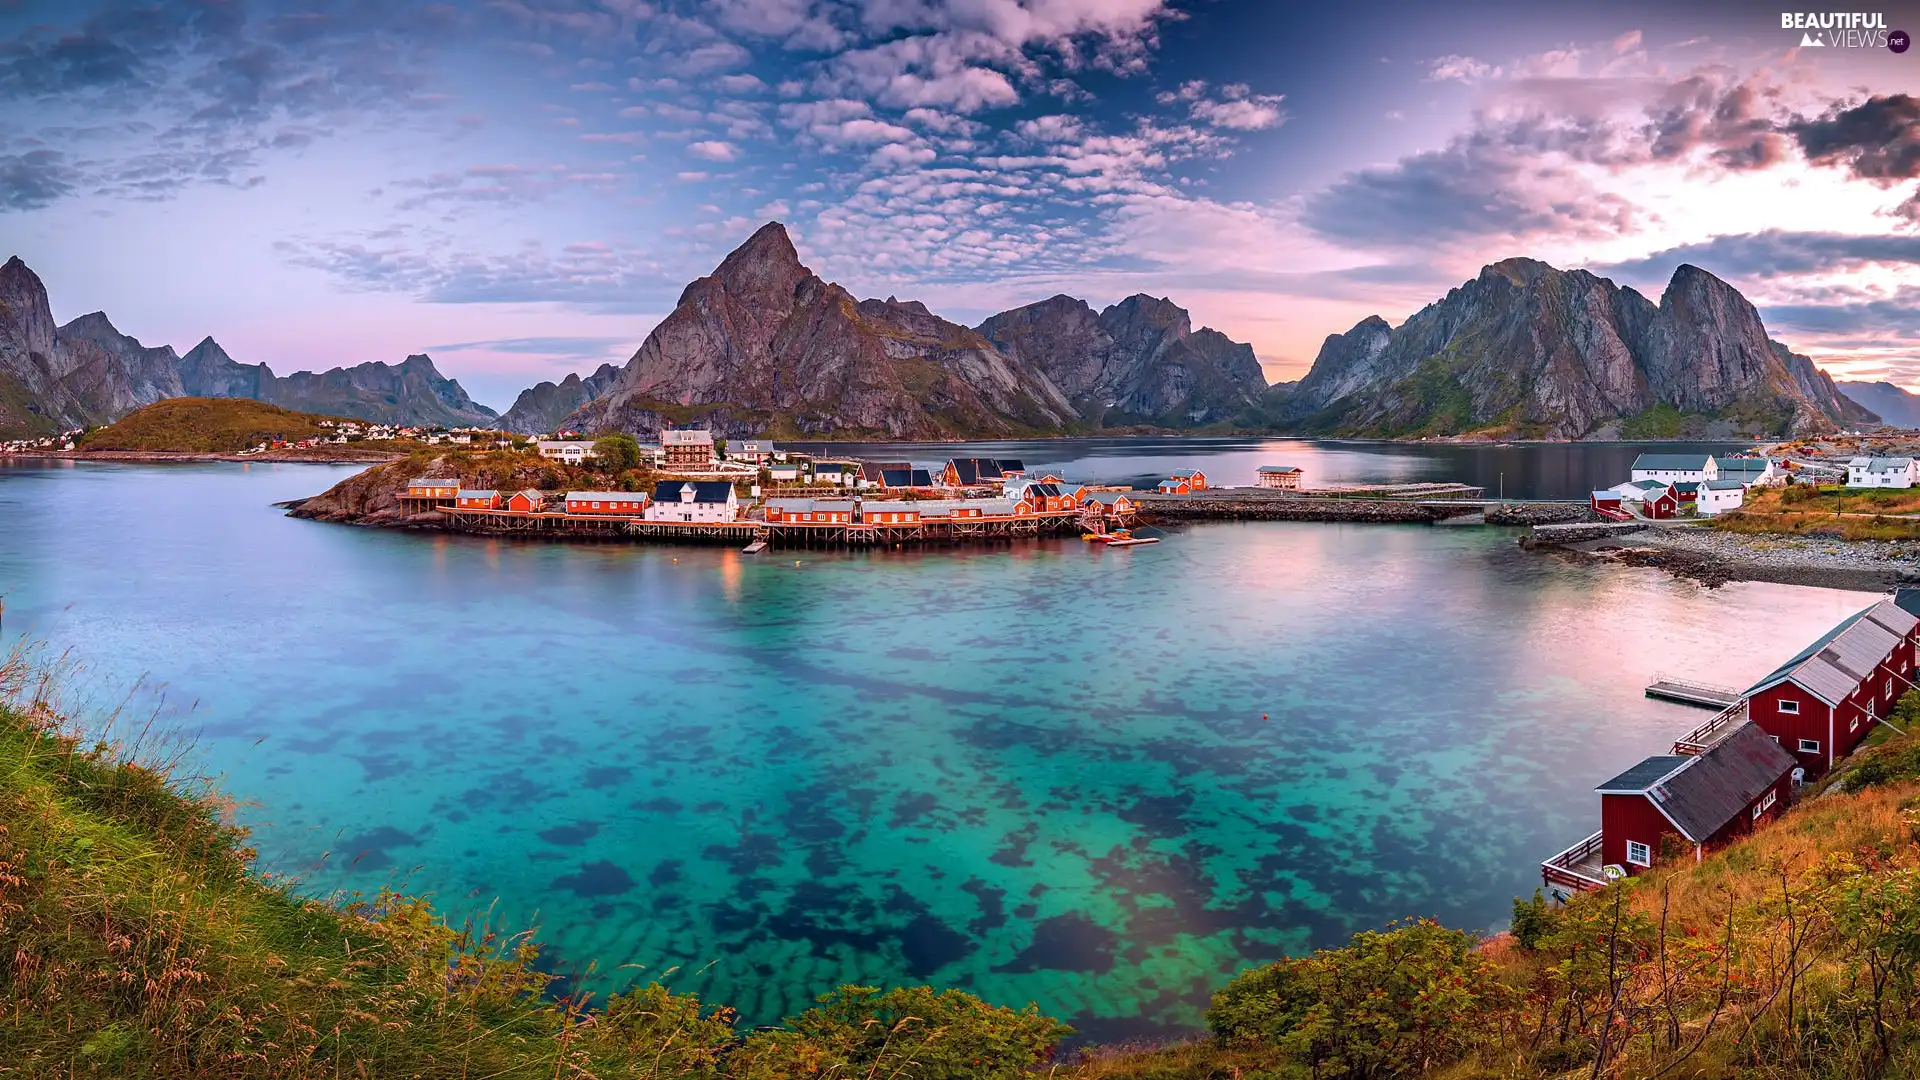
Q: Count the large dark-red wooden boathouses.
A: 2